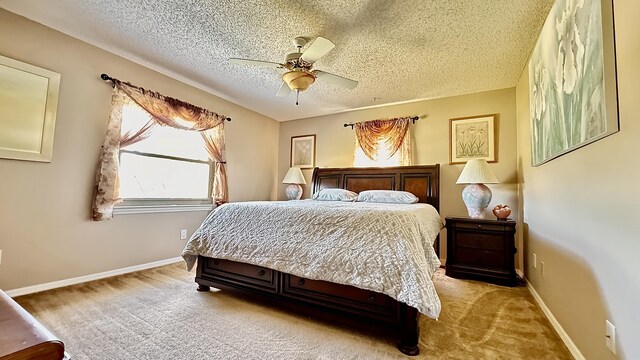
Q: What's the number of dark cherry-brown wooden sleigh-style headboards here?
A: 1